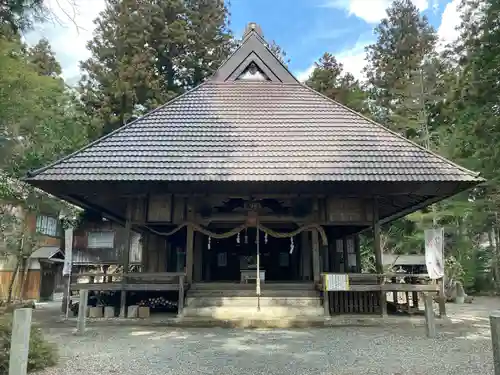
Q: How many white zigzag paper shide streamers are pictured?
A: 4